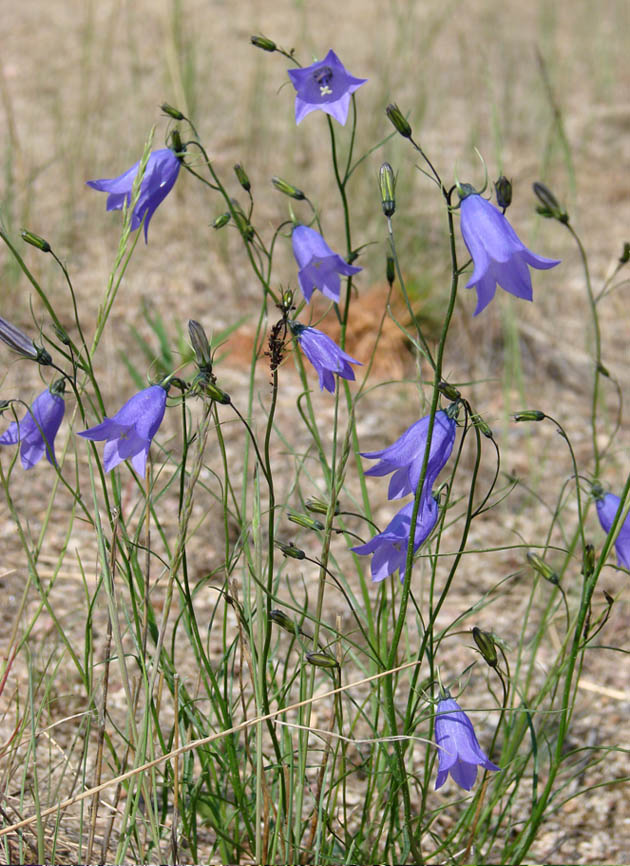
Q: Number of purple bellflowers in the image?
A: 11